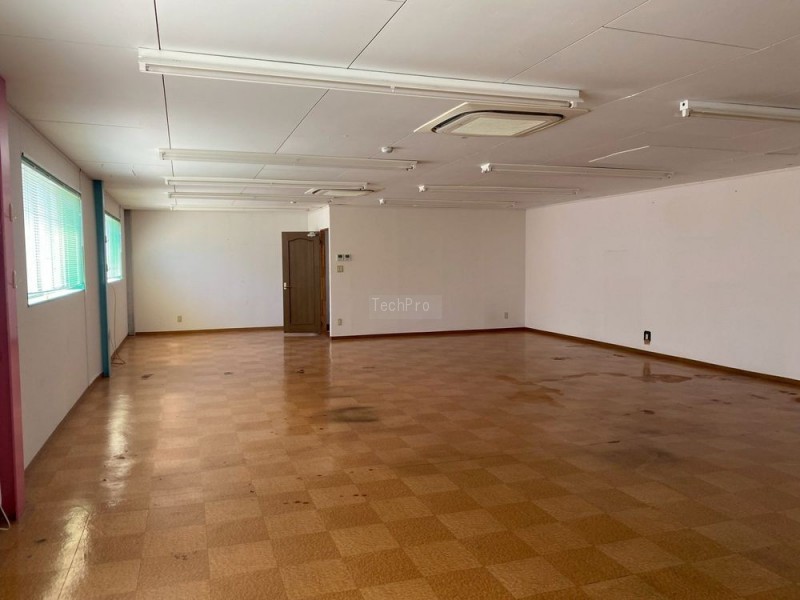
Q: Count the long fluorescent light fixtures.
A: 9